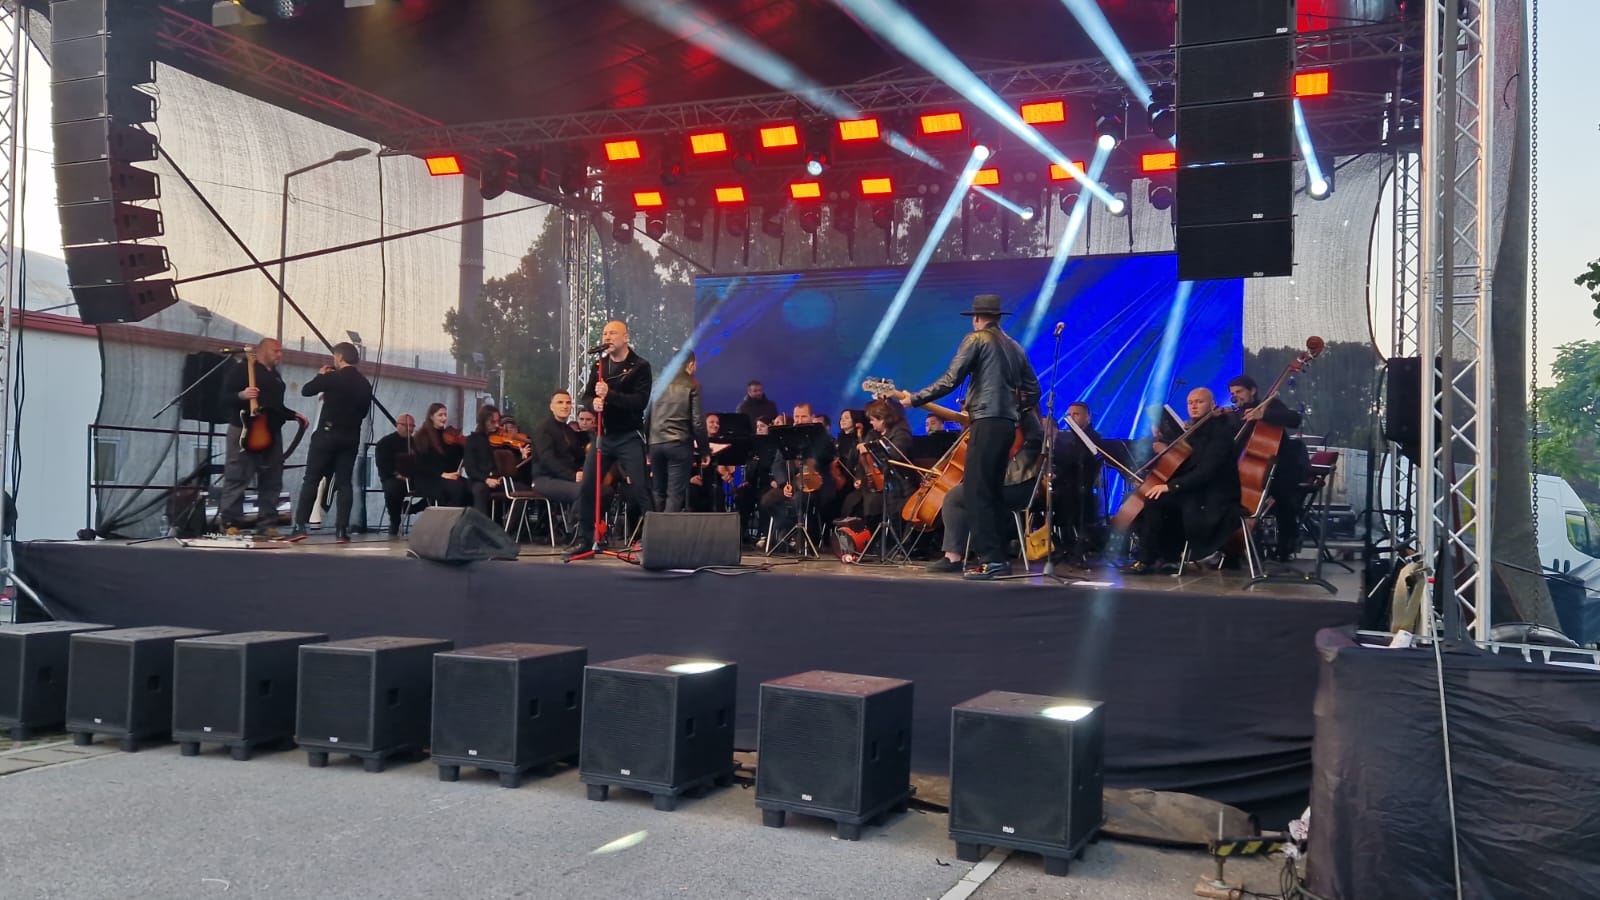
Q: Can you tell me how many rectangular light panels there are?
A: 15